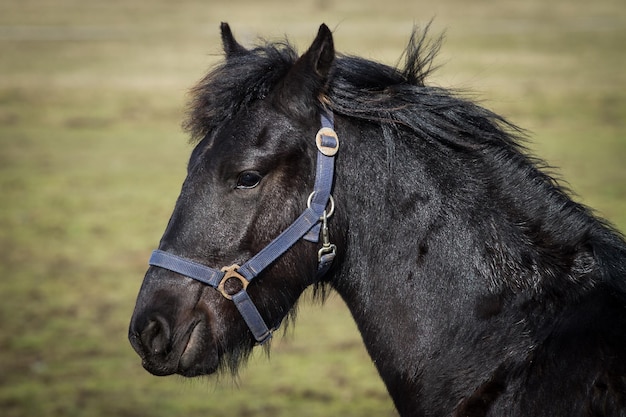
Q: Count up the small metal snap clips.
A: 1